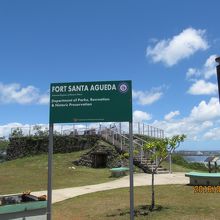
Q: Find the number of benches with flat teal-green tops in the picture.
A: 3